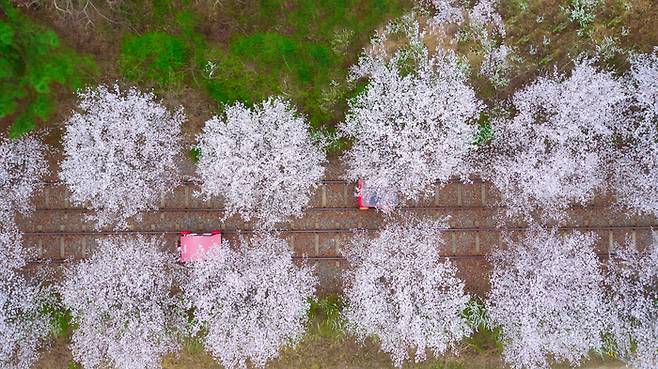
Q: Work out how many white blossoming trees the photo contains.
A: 12